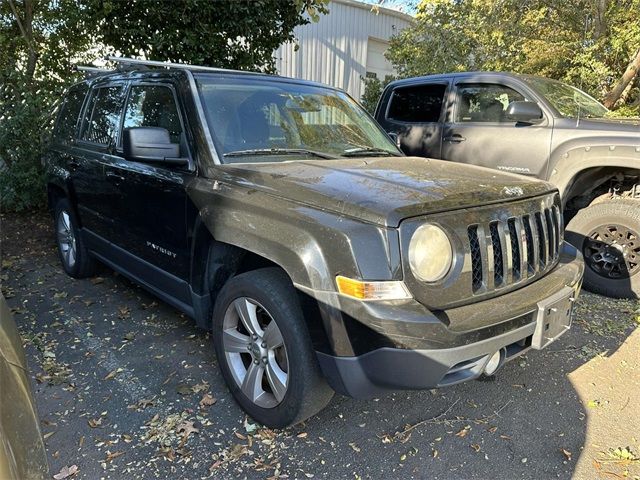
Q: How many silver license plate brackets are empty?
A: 1